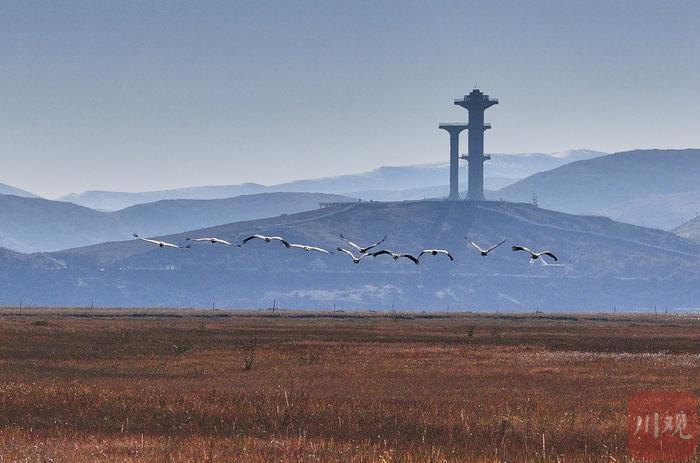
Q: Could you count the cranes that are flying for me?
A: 10